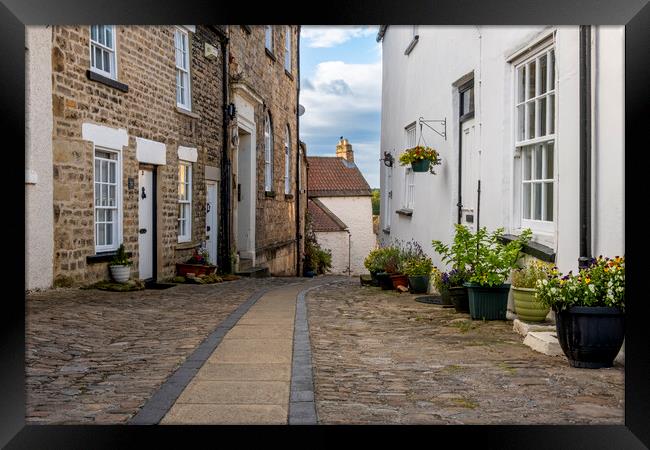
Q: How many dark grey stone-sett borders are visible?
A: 2